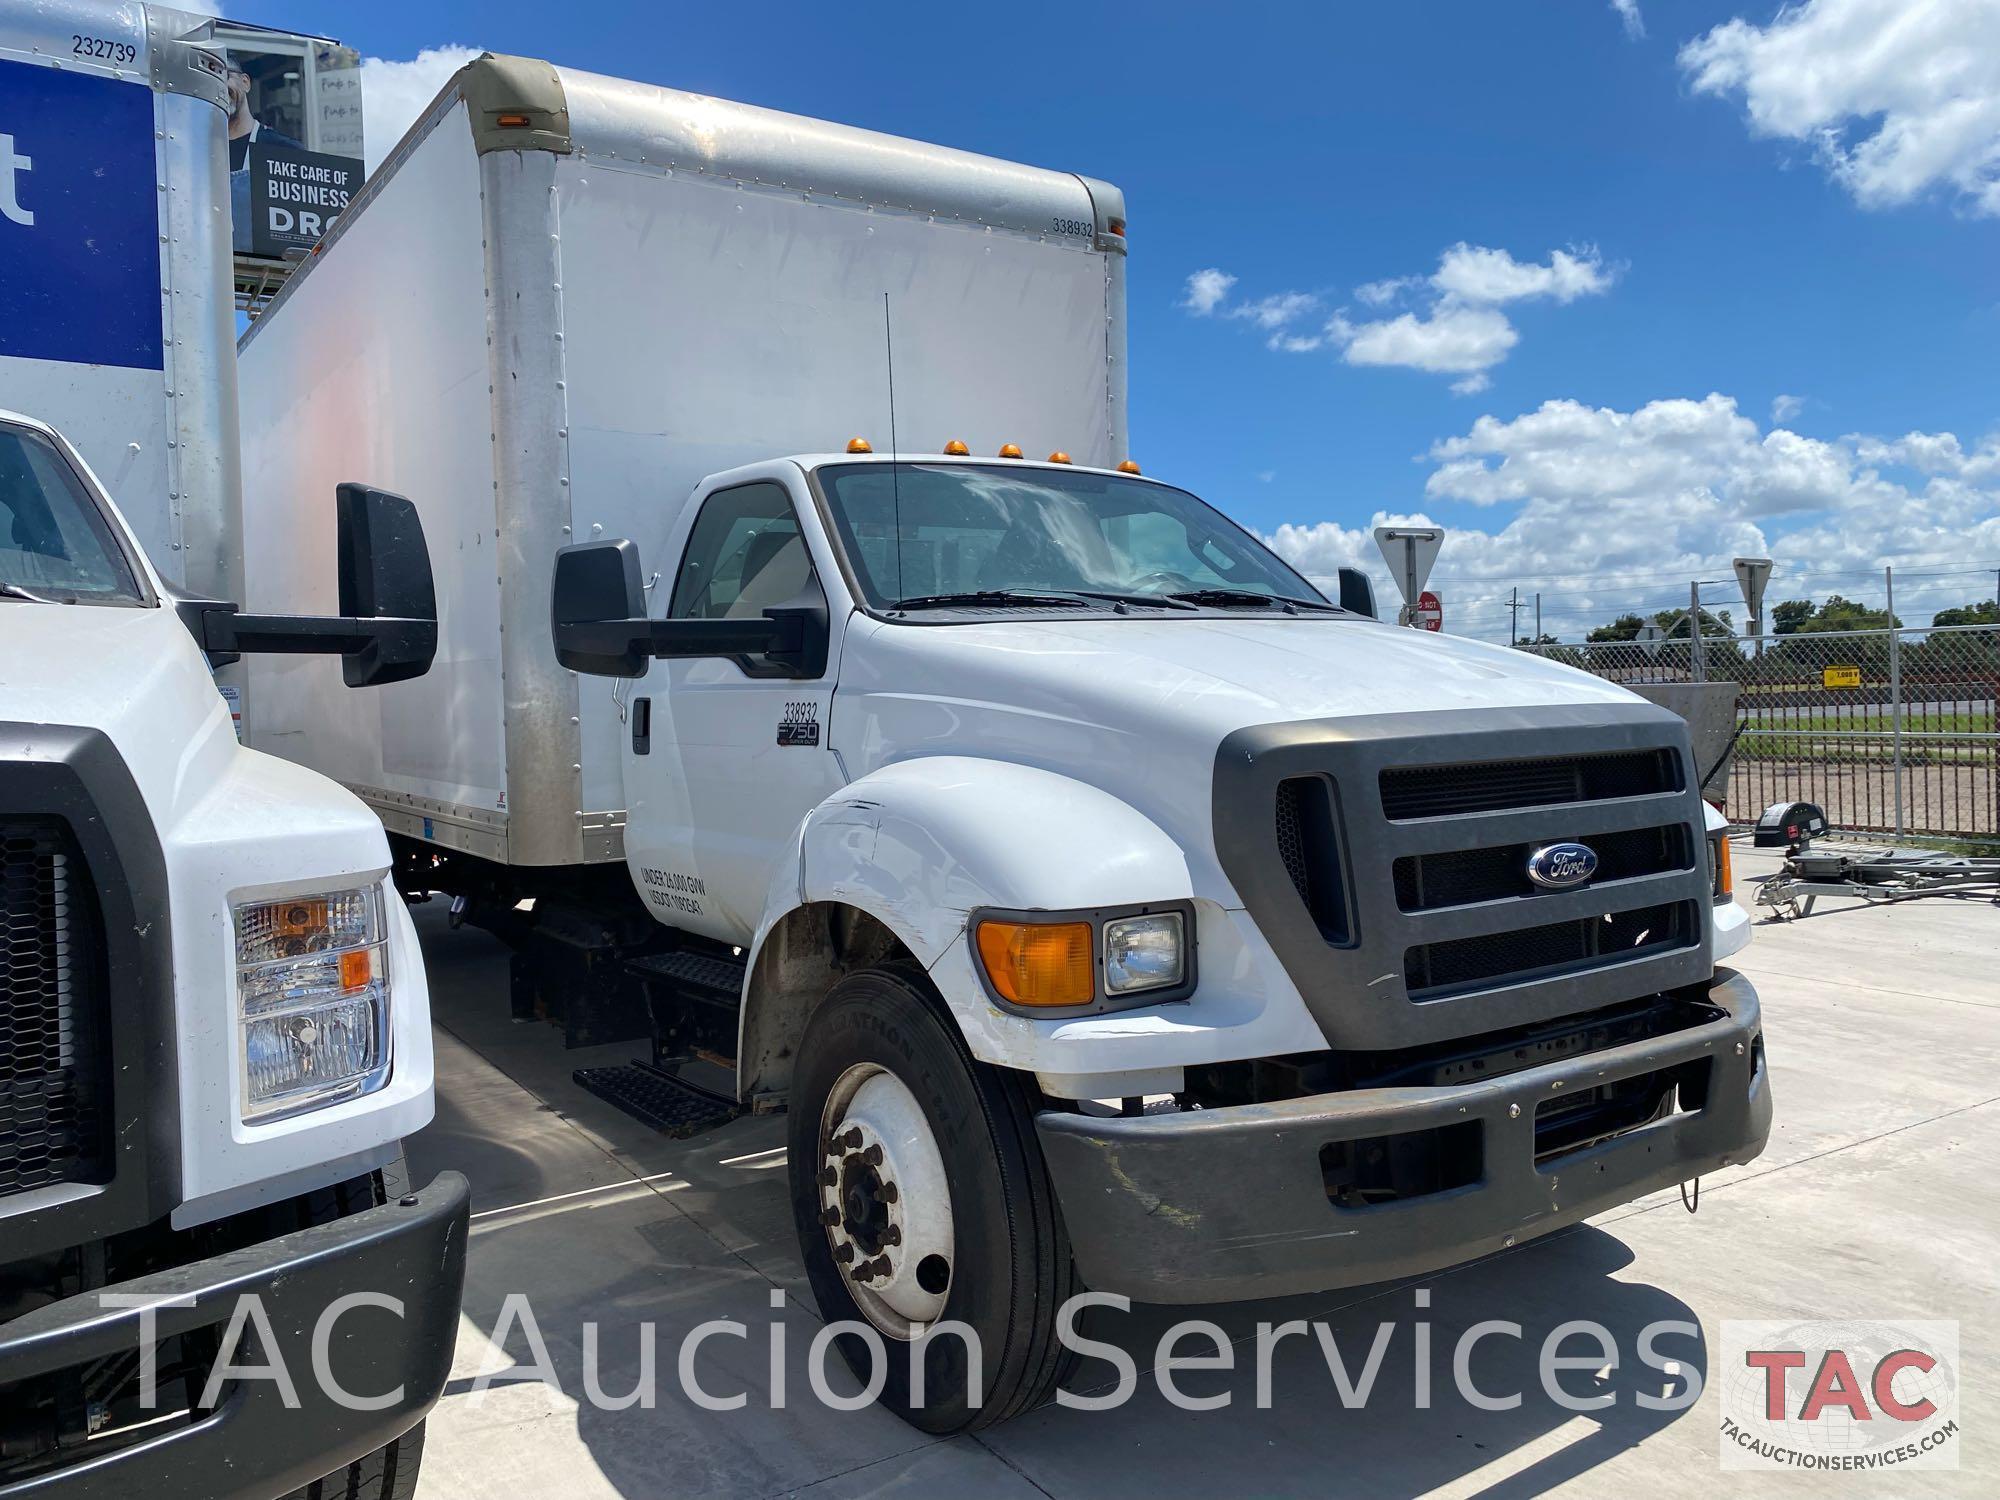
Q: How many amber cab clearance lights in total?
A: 5